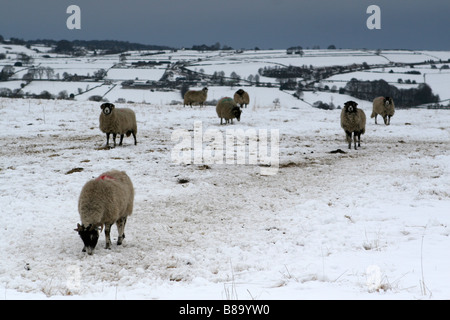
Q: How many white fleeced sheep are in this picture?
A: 7